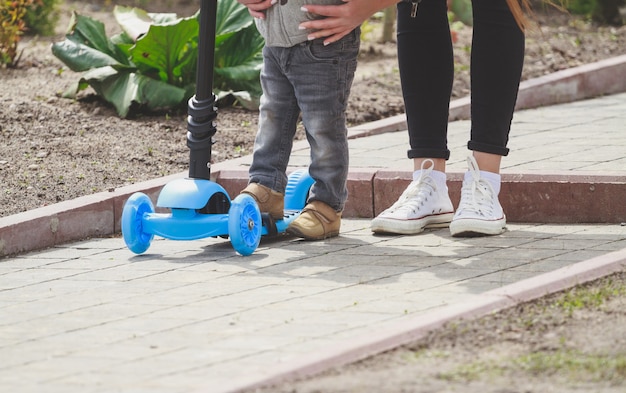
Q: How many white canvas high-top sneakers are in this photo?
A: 2